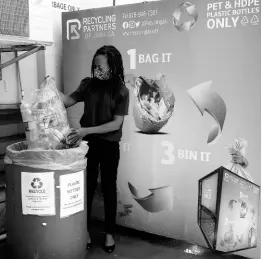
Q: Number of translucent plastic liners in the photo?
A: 1